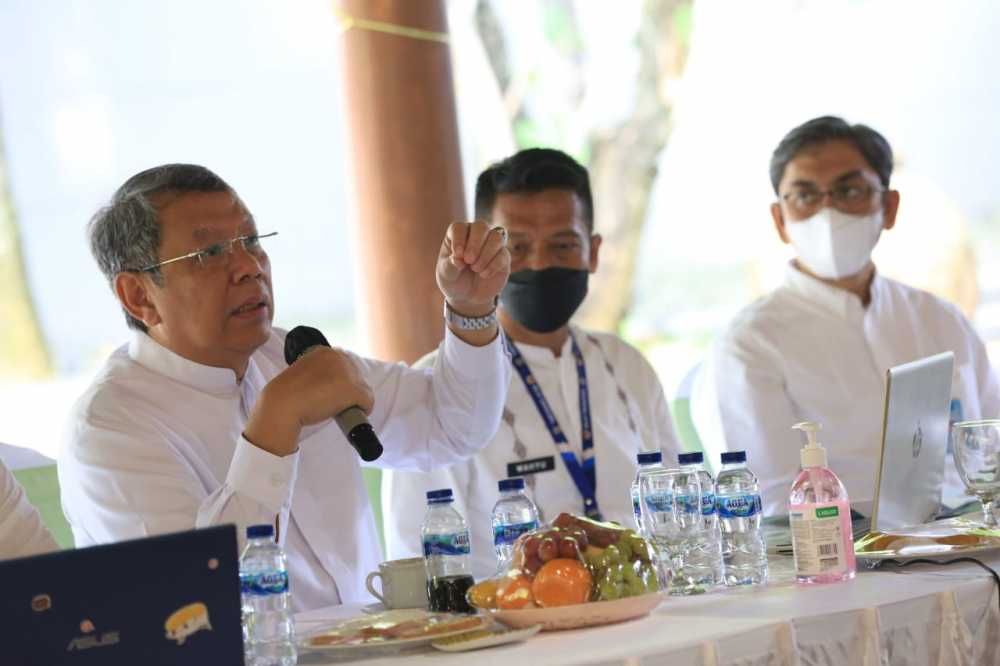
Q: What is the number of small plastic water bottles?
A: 6